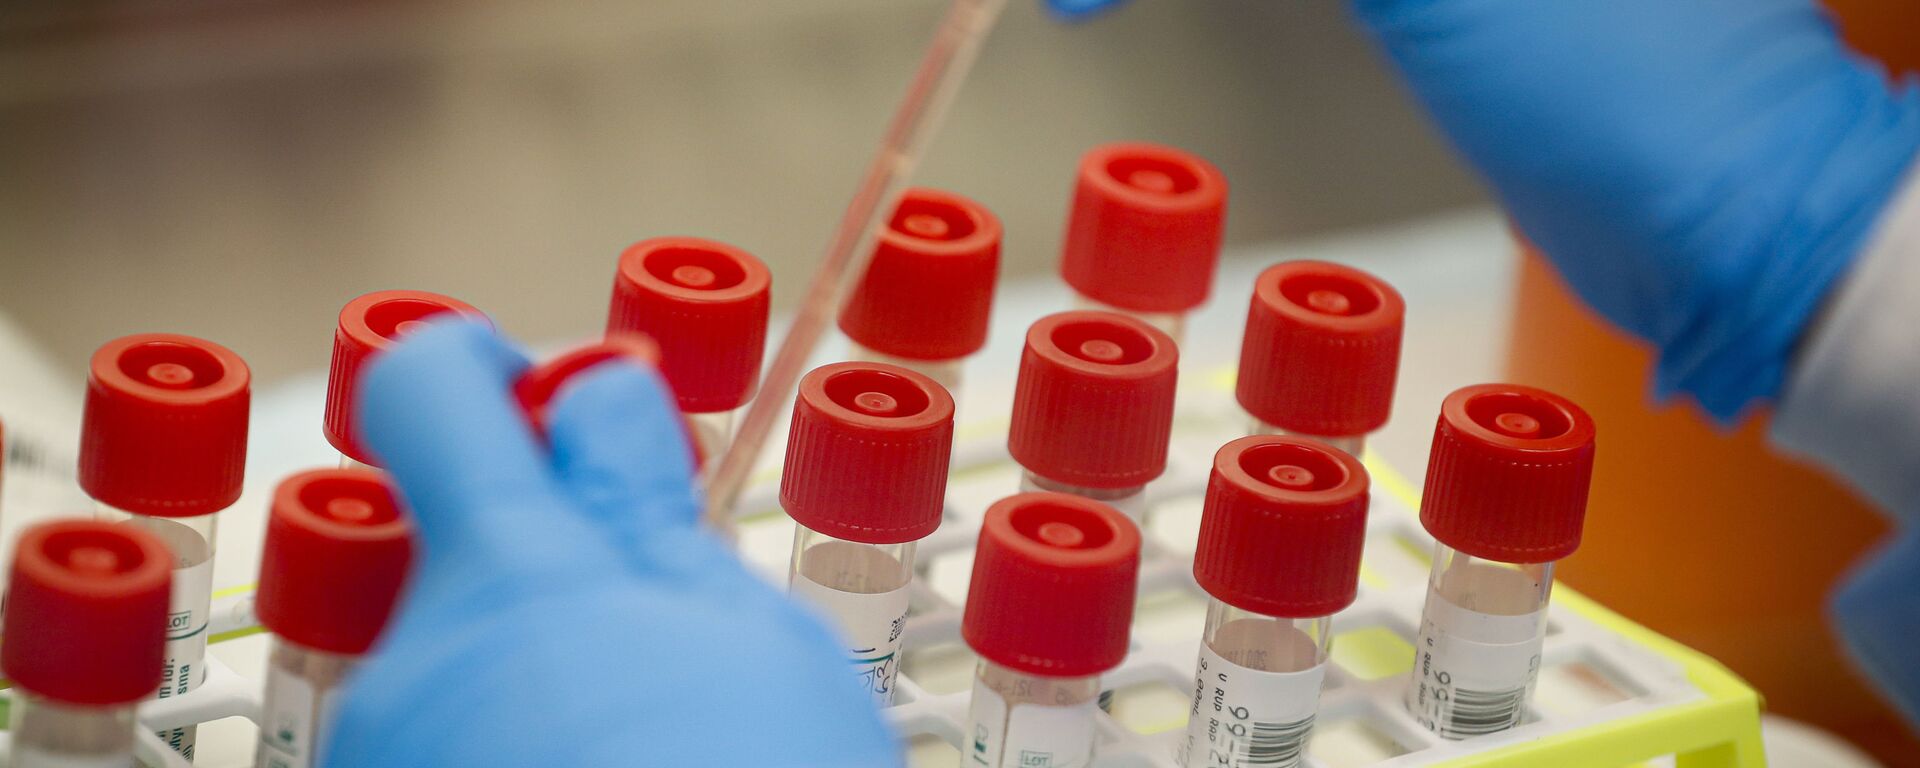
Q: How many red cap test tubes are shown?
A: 14